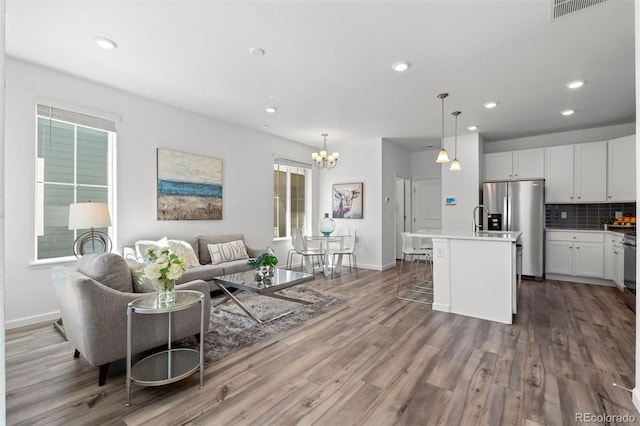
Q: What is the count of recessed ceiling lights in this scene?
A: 7